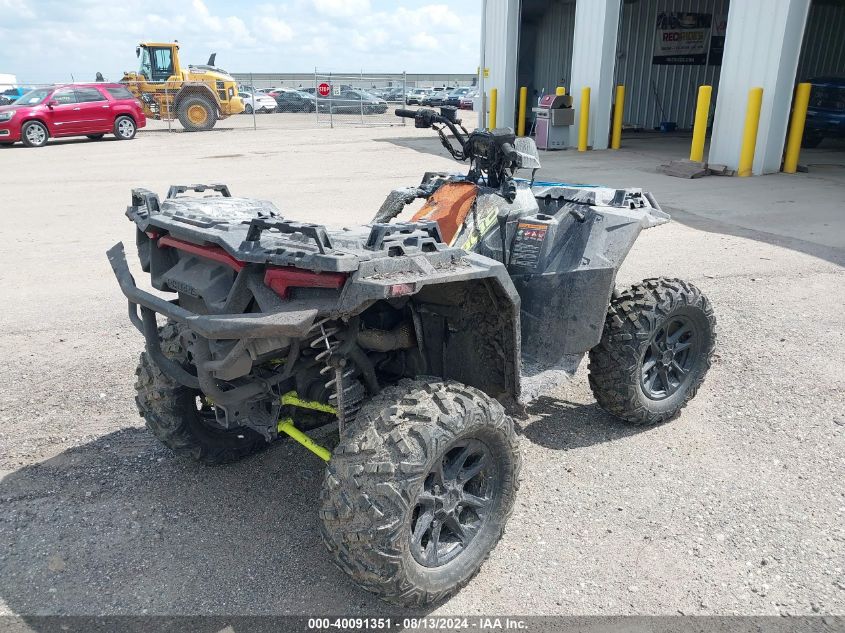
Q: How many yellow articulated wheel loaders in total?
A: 1